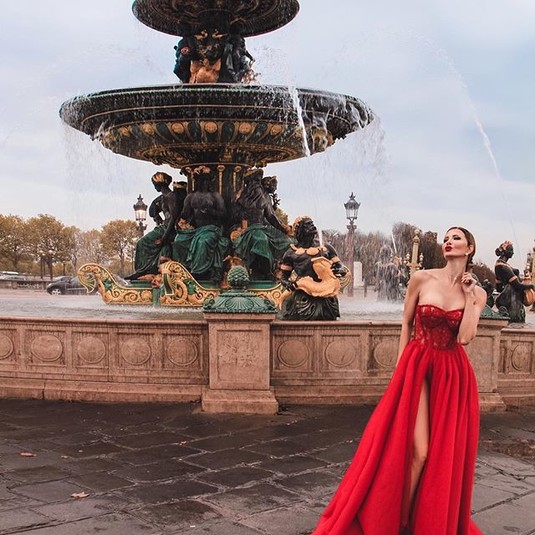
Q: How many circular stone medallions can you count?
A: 9